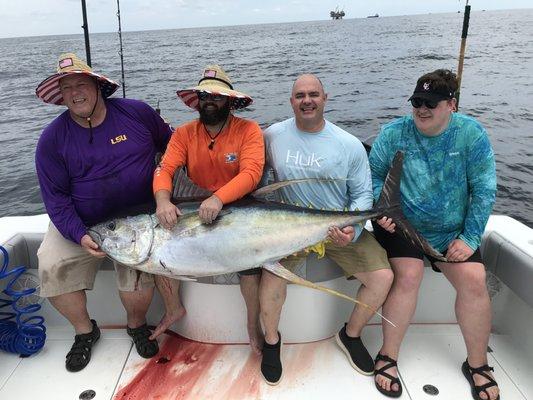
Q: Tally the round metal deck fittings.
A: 2